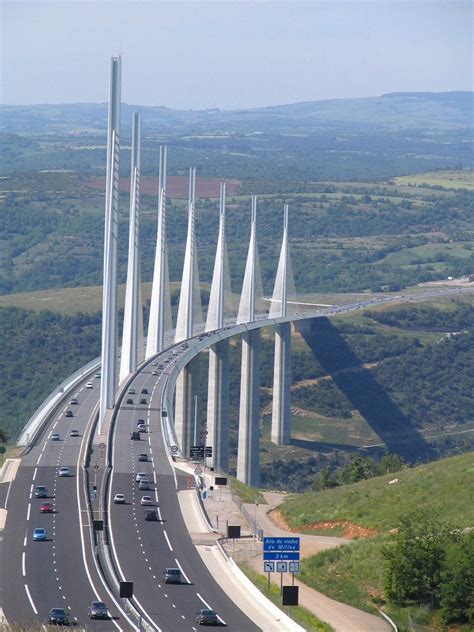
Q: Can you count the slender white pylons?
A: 7